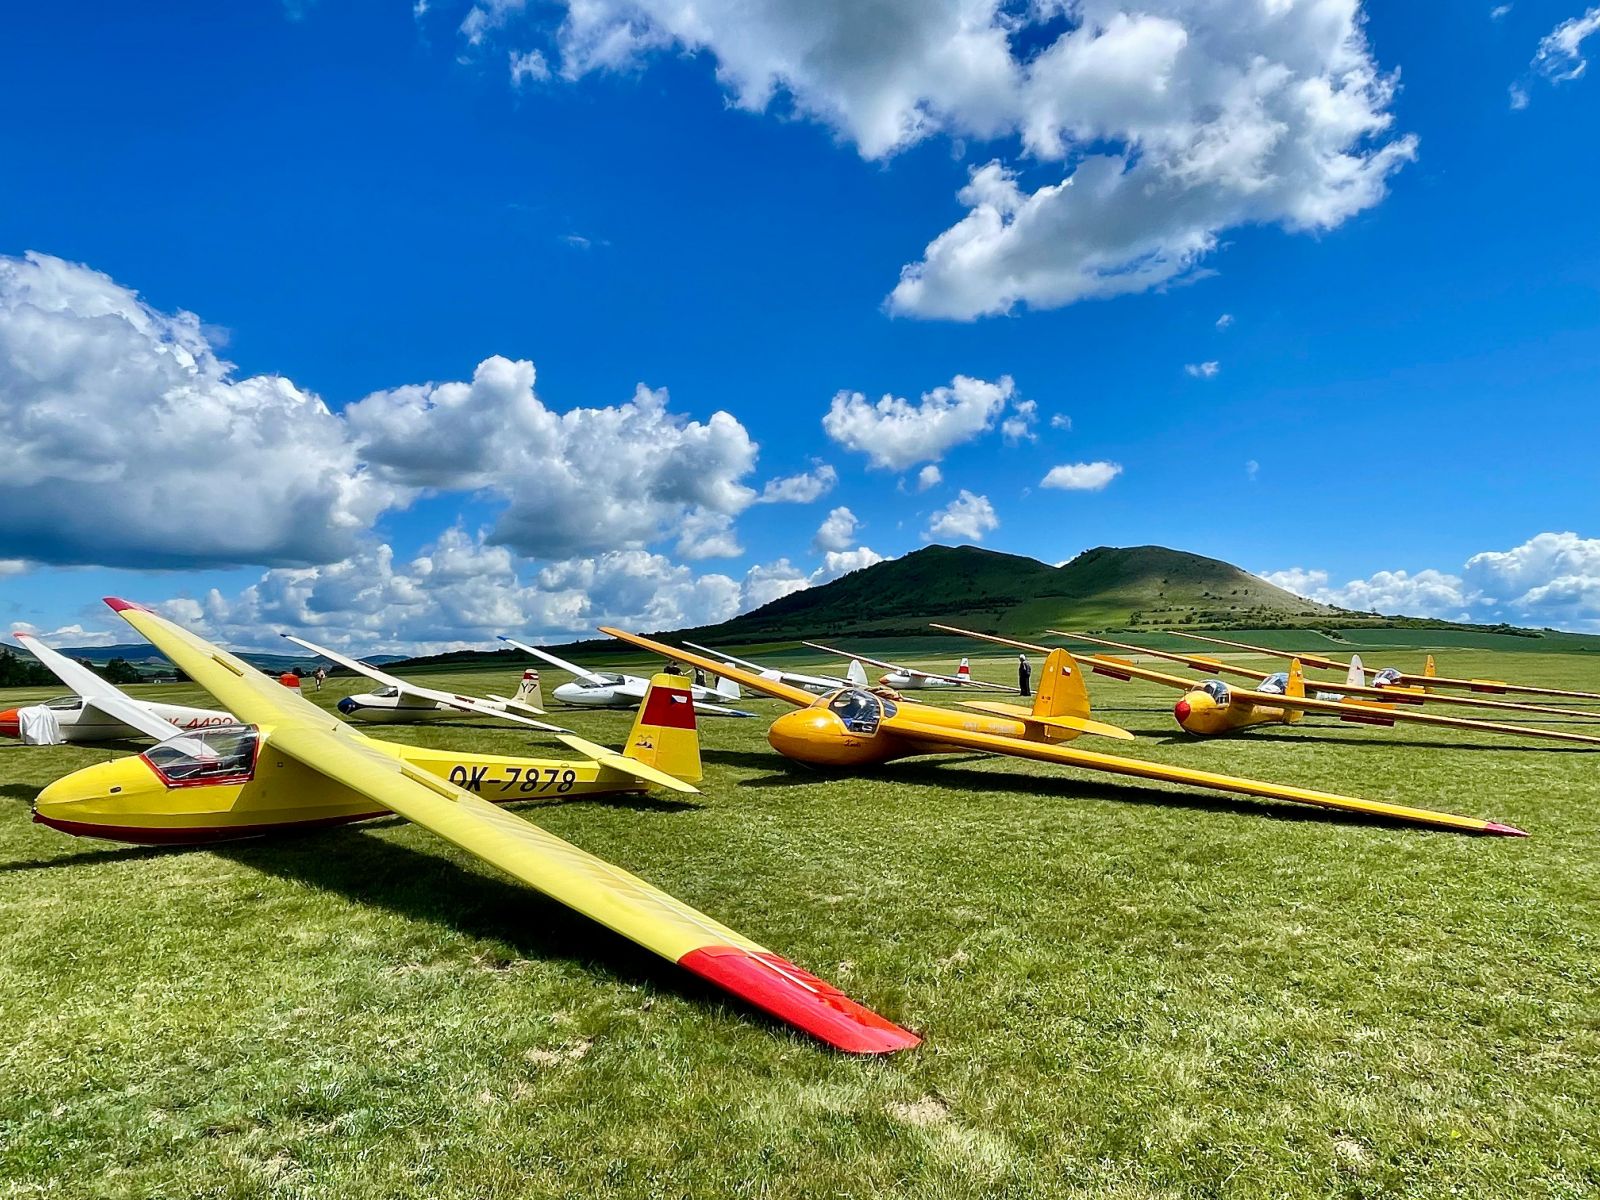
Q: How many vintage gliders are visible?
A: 10